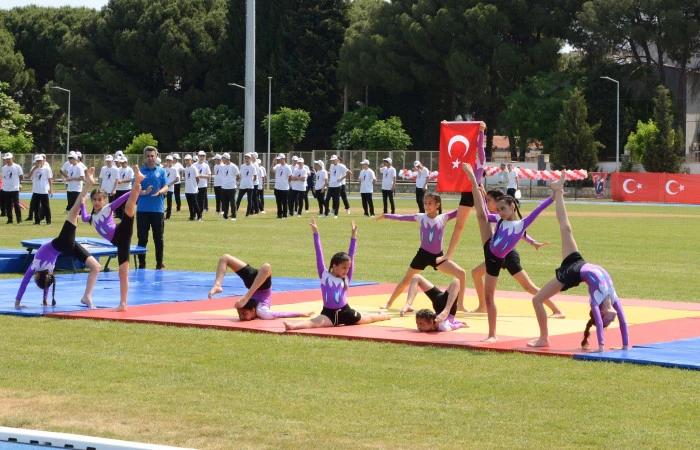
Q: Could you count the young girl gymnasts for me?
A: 10